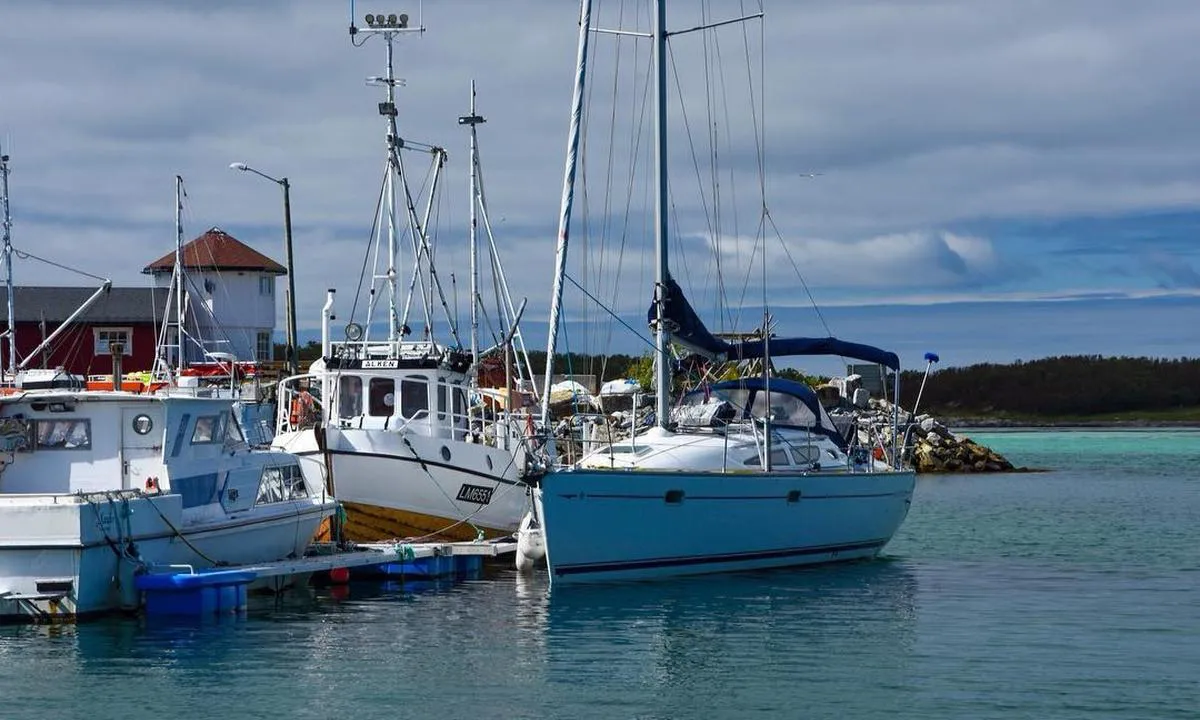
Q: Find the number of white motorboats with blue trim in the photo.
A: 1